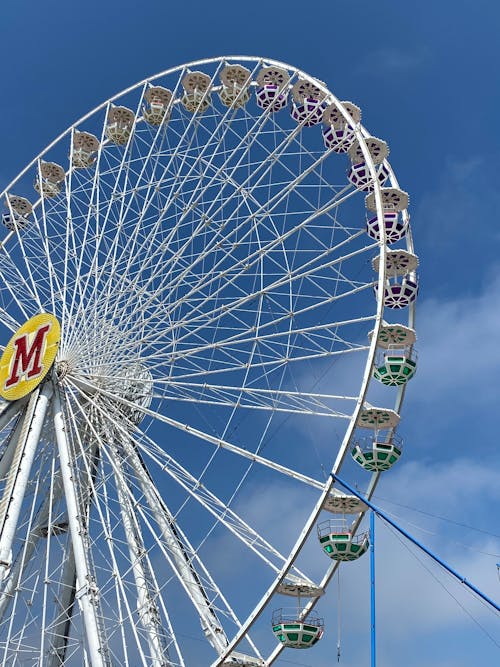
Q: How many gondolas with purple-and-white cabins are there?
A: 6